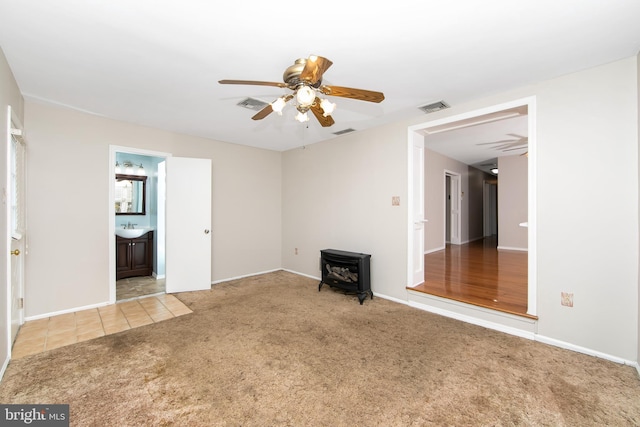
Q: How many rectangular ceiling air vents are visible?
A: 3